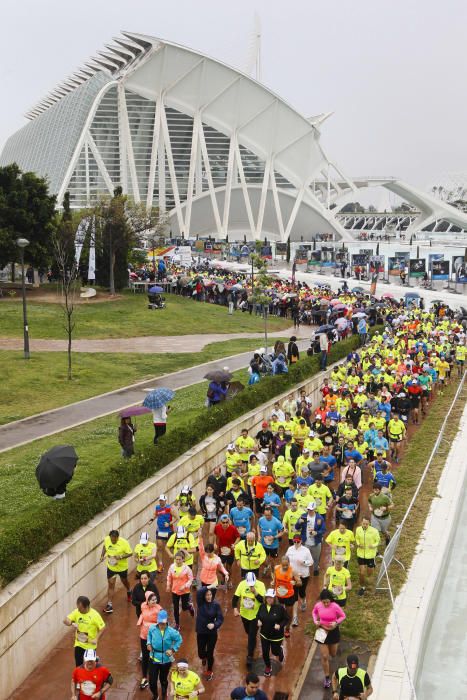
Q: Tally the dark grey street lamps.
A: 1